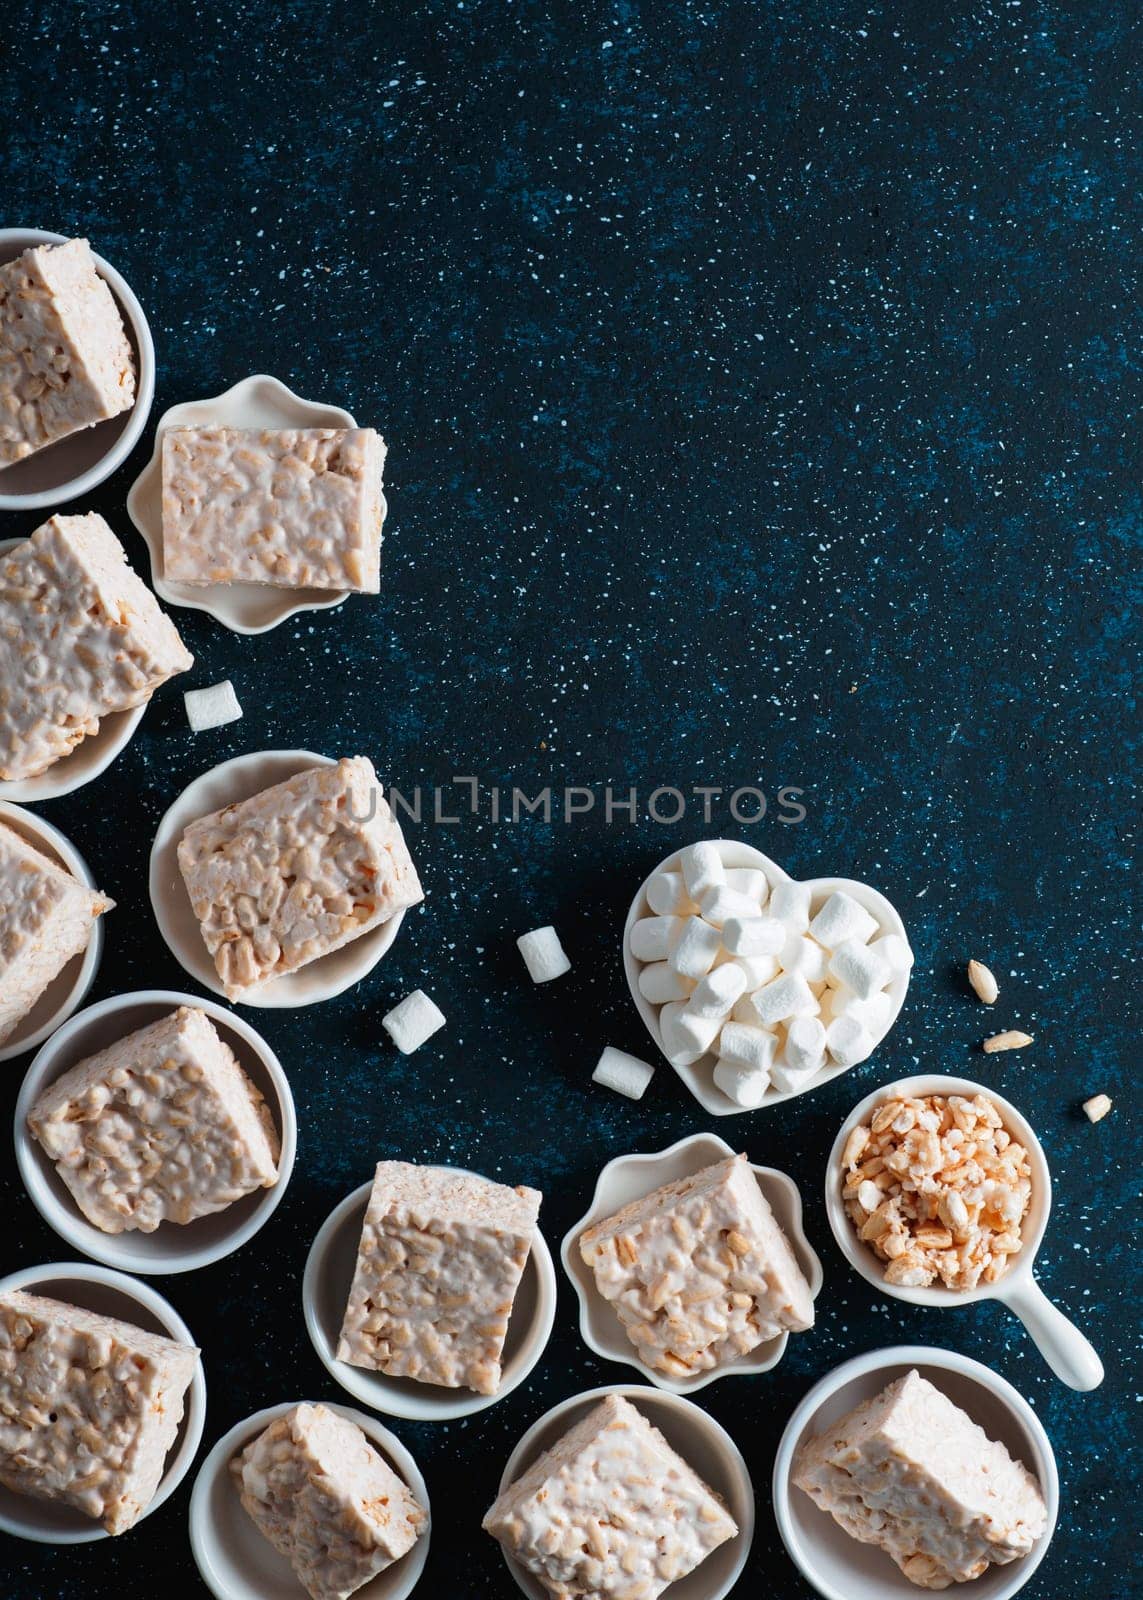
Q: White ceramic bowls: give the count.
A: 14